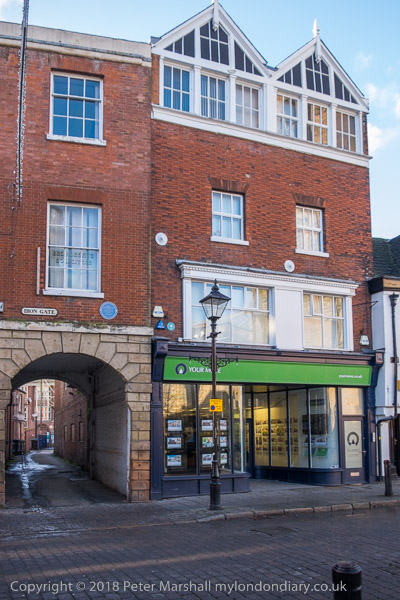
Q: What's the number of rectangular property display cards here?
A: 9